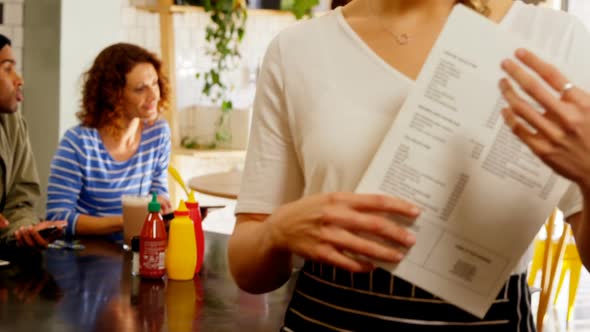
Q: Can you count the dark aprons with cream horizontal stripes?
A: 1